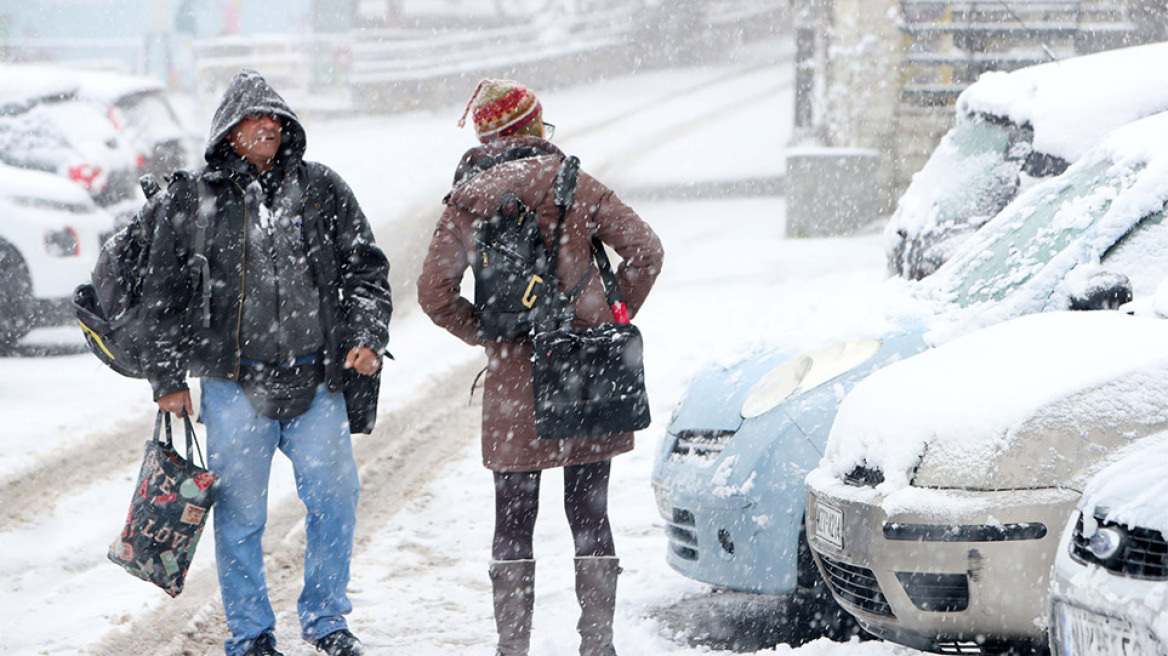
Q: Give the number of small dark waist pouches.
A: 1